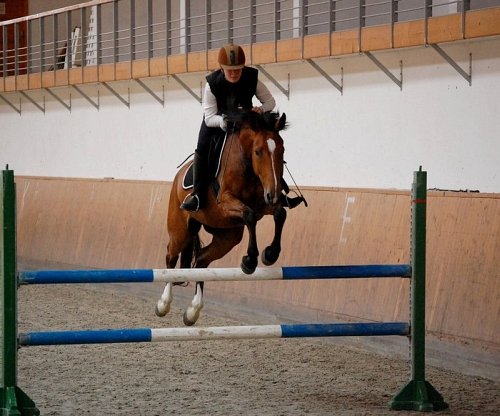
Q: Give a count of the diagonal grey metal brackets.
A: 11